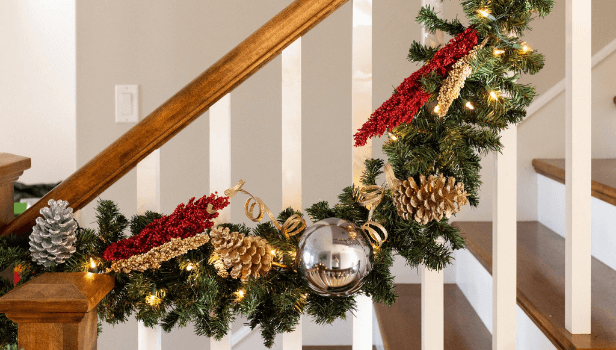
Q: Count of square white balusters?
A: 7